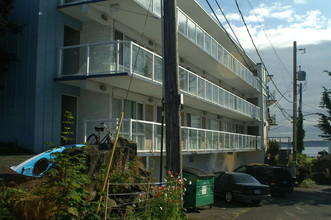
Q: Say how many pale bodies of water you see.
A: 1